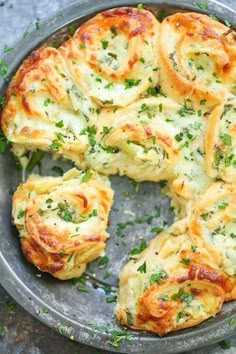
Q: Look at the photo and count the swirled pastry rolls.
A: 8